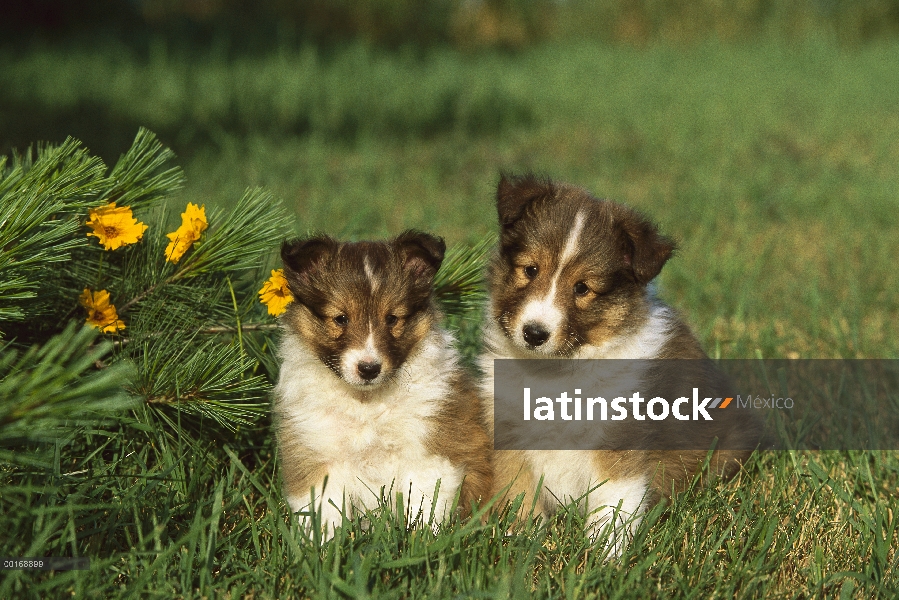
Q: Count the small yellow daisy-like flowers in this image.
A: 4